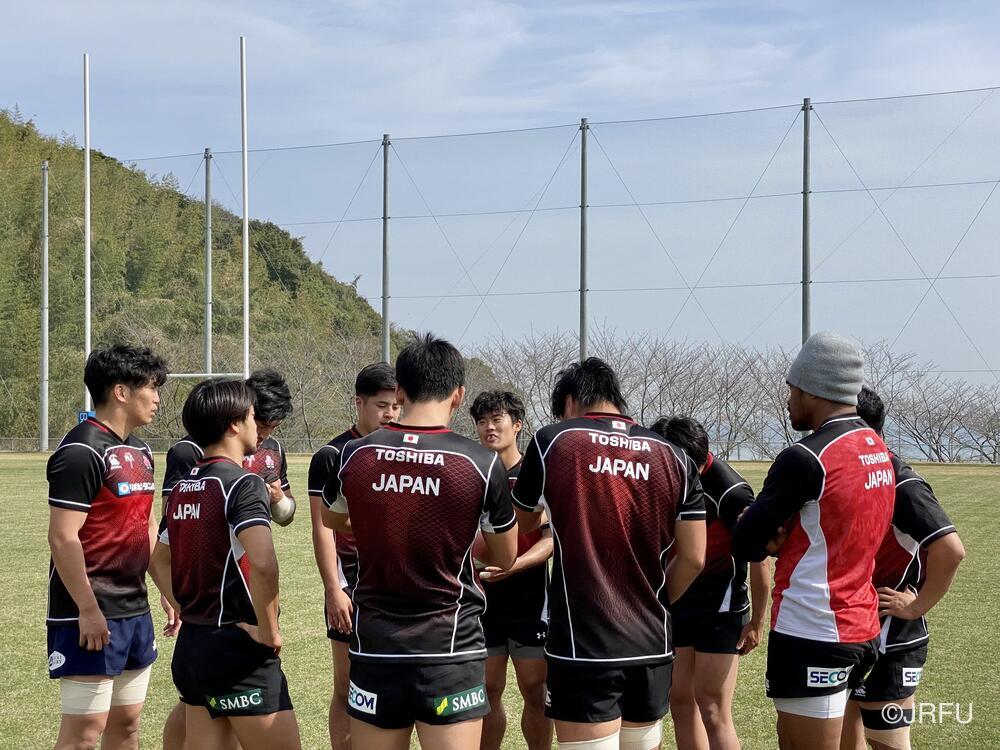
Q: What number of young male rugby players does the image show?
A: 10